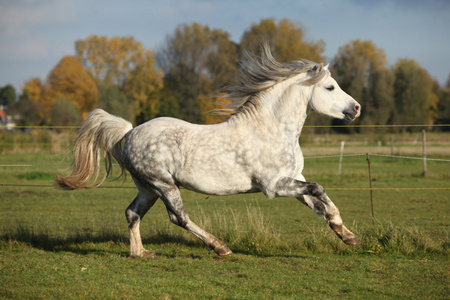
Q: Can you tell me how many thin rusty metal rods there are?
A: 1